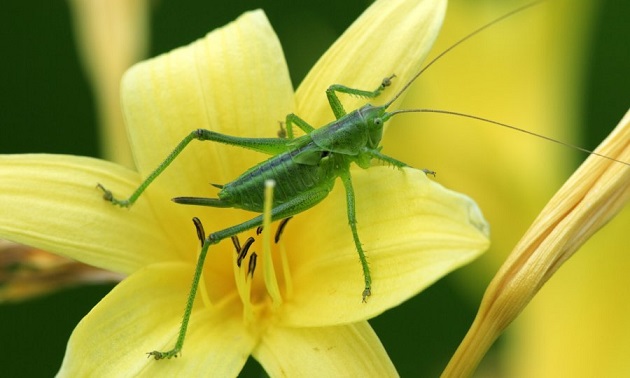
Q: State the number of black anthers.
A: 6